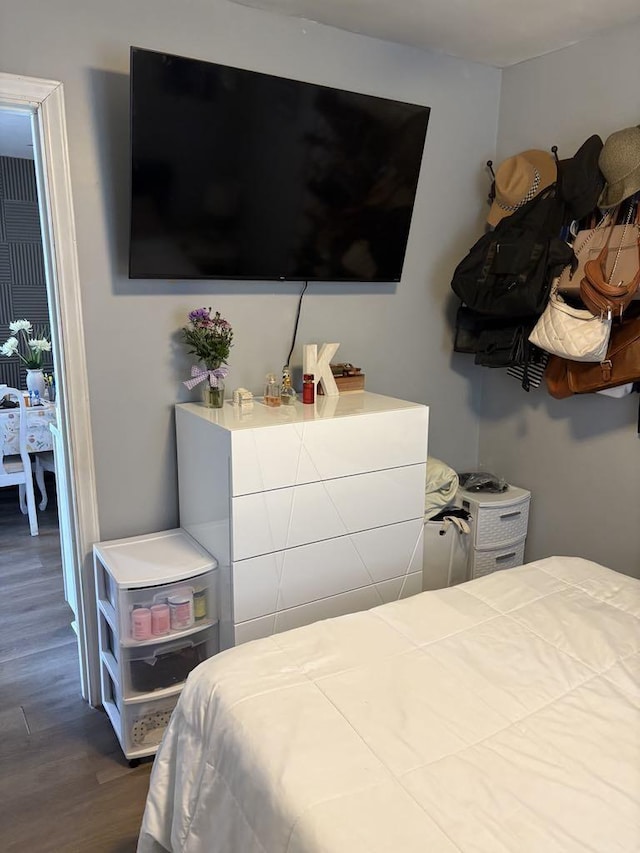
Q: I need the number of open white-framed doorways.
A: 1